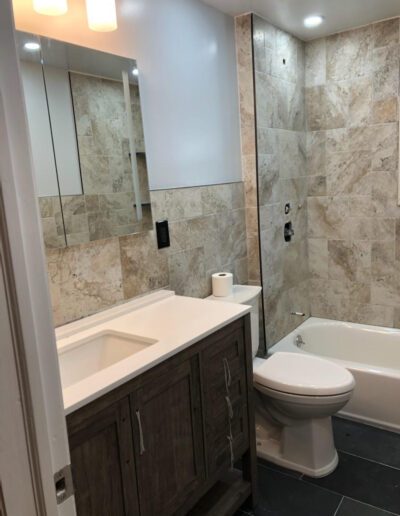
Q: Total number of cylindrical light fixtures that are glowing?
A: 2